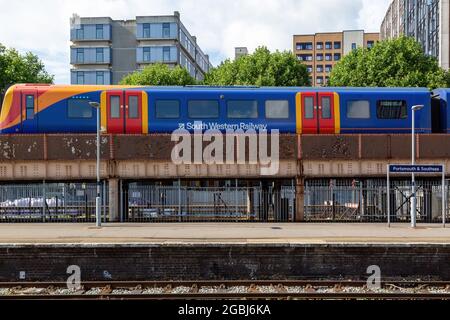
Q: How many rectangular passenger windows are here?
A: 7